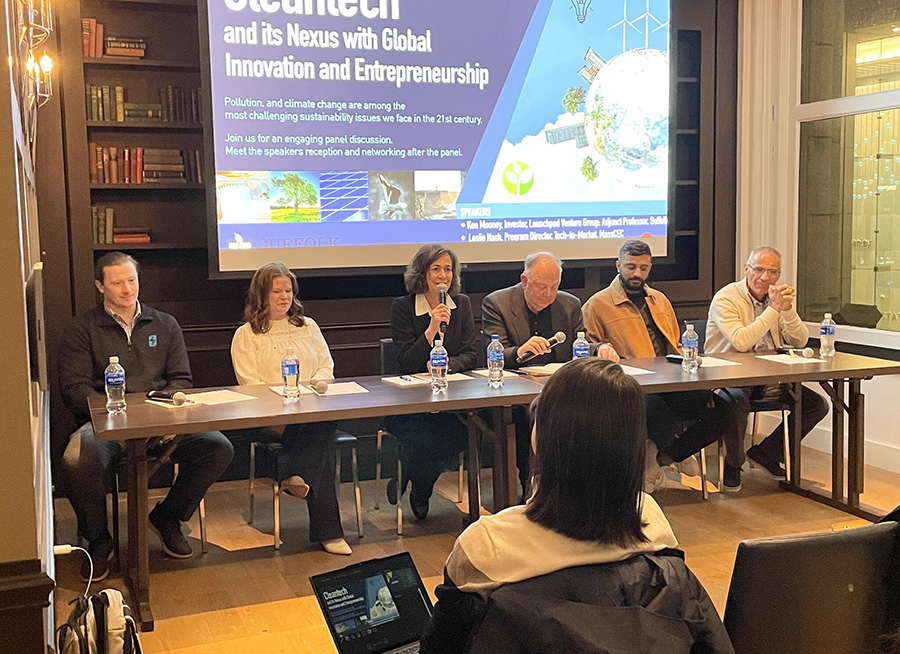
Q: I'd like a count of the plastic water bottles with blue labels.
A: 7